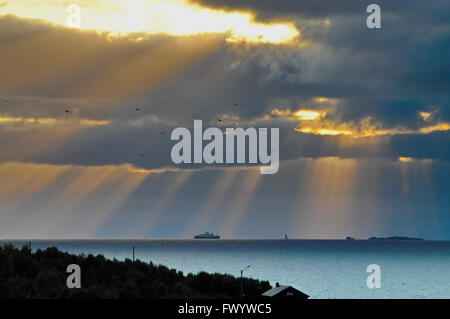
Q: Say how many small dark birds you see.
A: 7